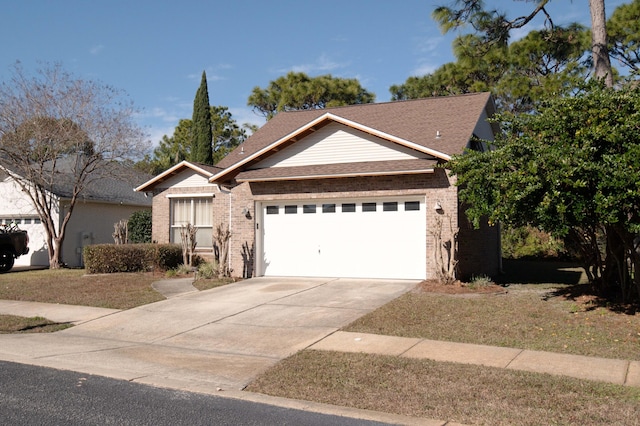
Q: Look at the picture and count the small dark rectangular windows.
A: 8